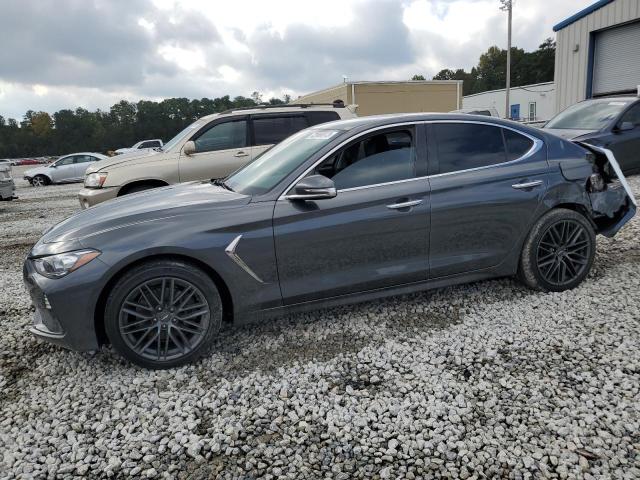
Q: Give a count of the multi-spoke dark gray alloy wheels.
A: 2